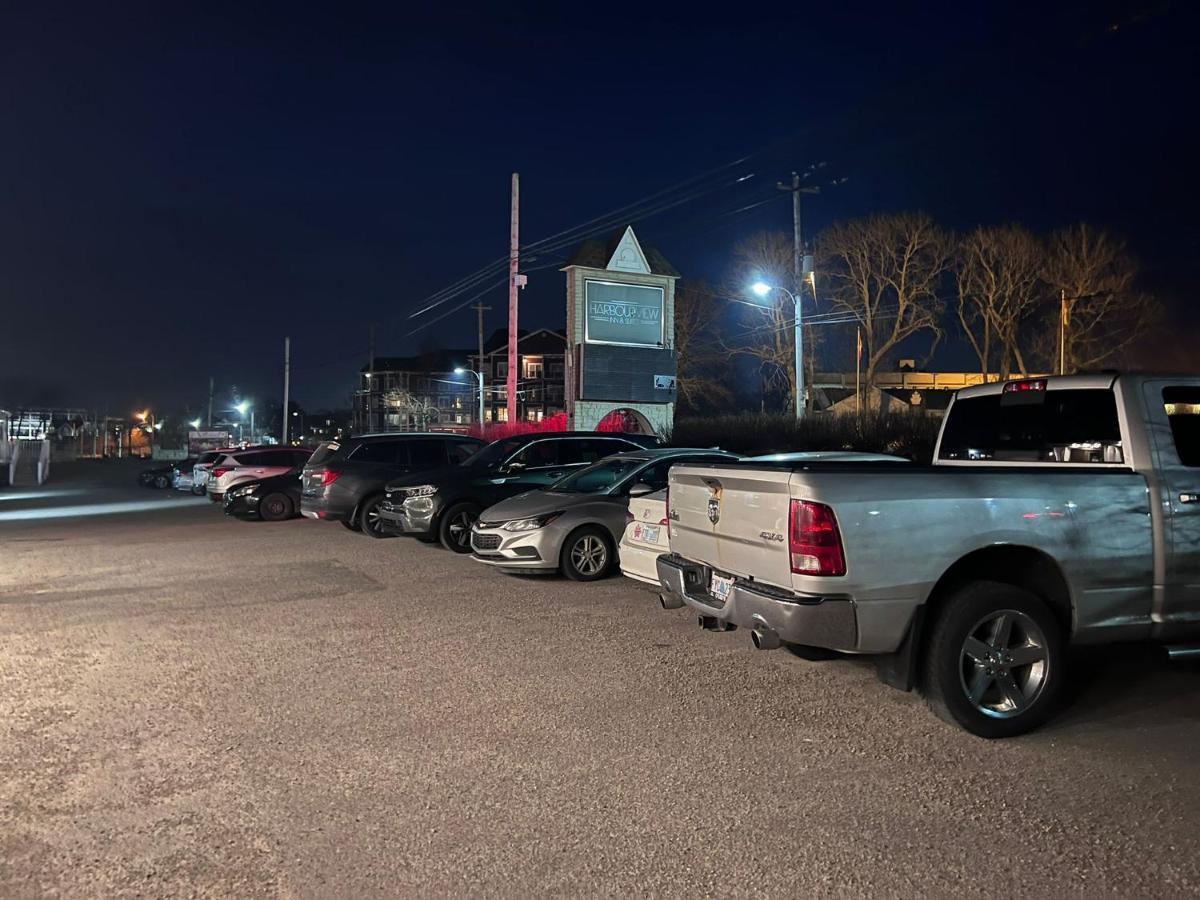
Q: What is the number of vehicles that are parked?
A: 10